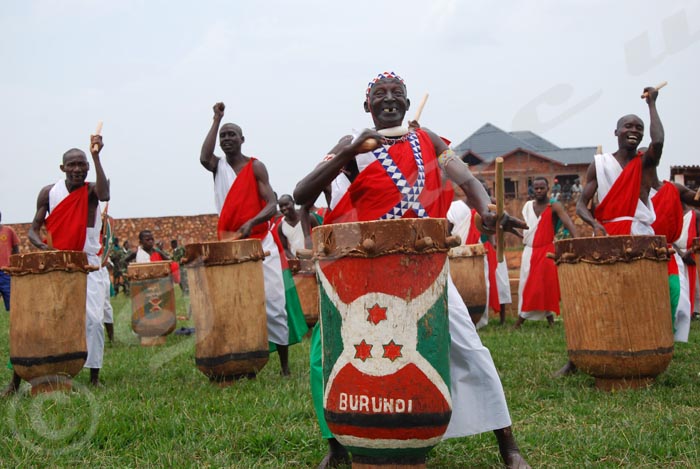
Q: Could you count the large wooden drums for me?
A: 7